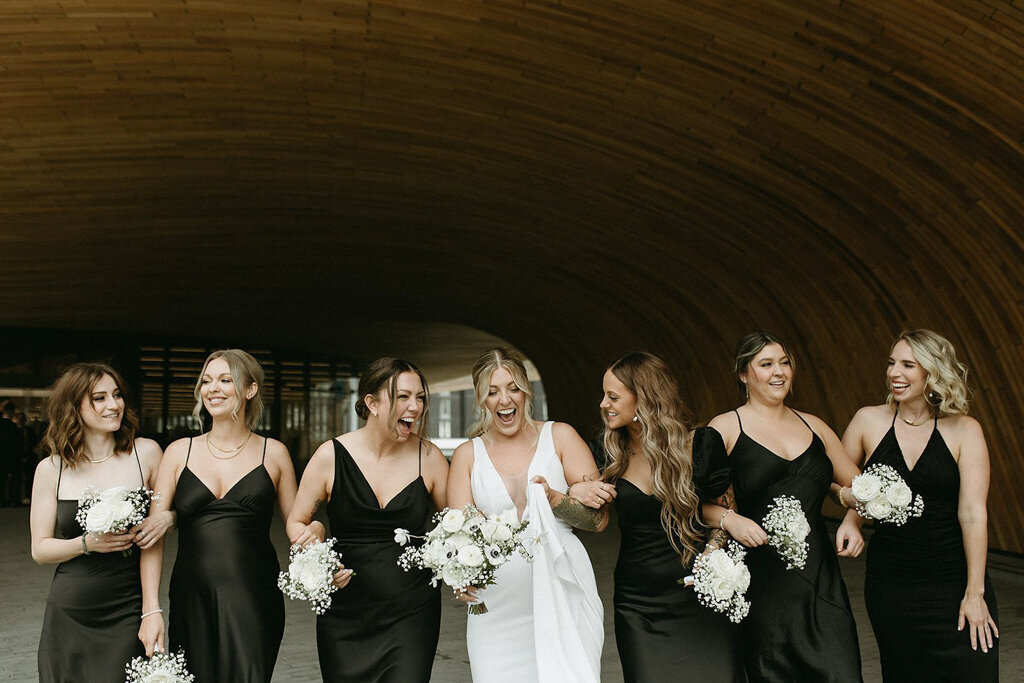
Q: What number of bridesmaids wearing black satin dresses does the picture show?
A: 6